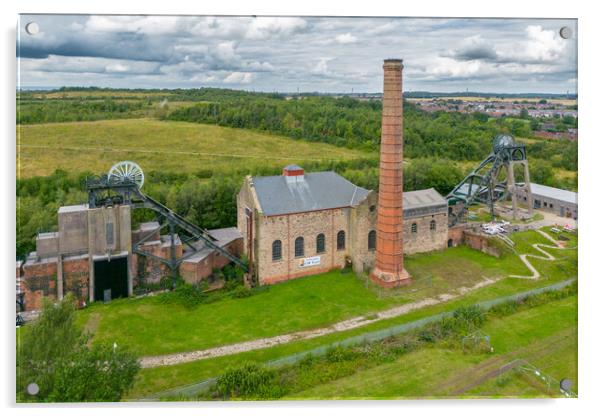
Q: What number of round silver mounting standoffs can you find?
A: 4